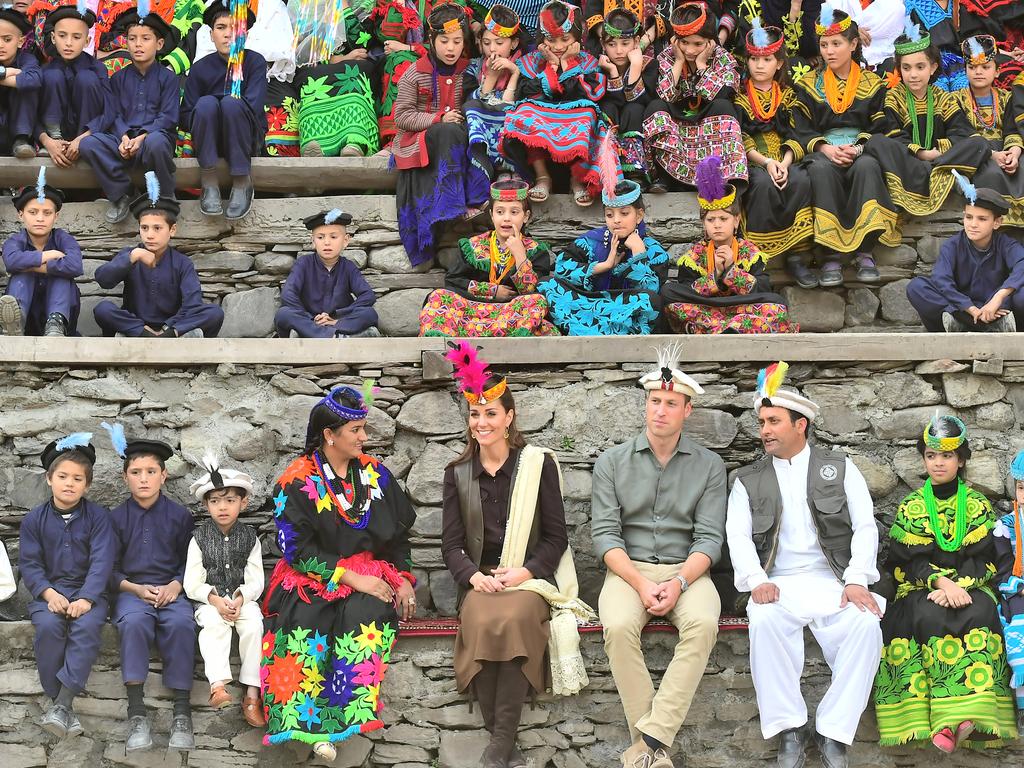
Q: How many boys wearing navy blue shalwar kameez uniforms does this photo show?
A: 10